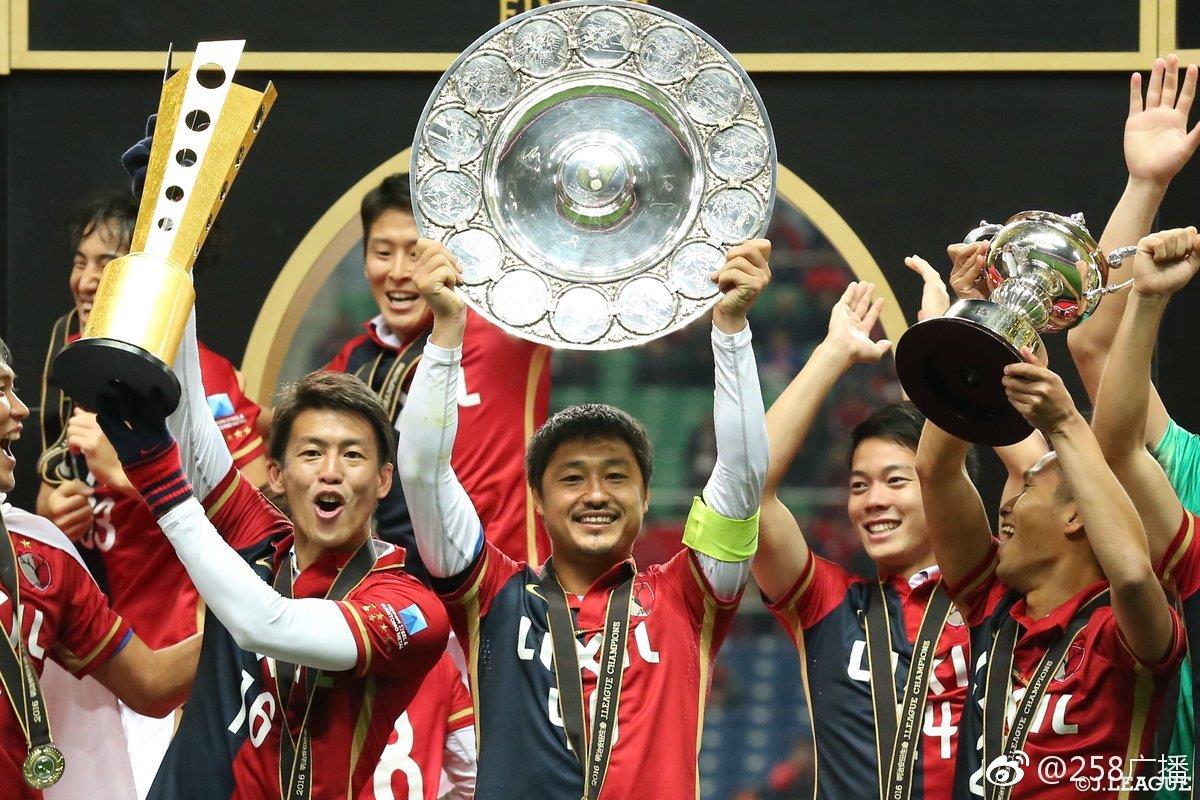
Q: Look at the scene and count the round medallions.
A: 14